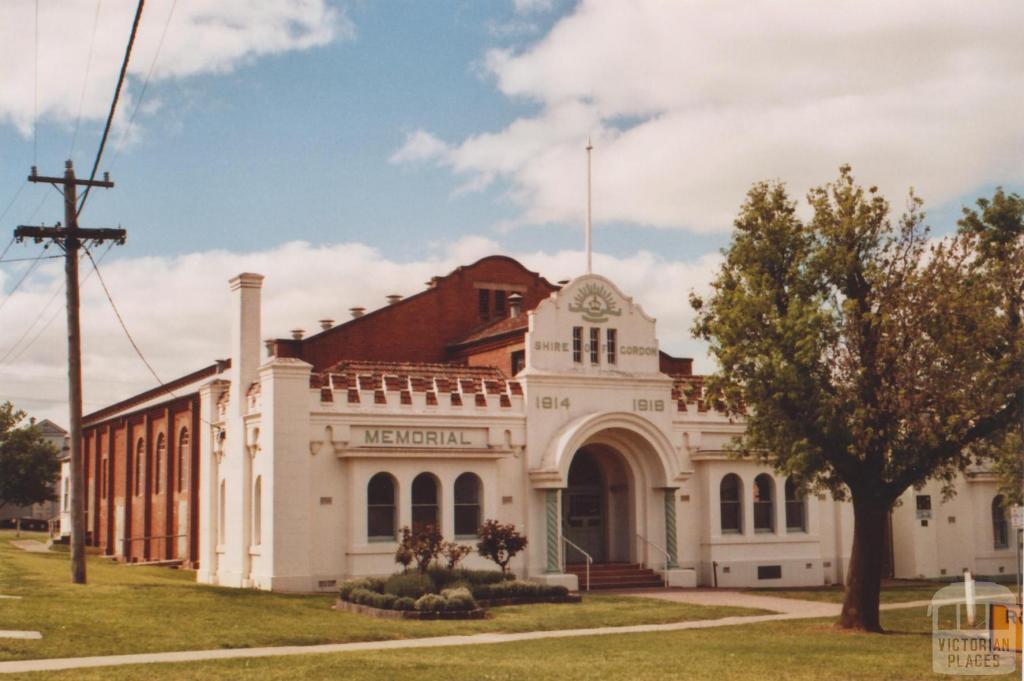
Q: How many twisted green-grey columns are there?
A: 2